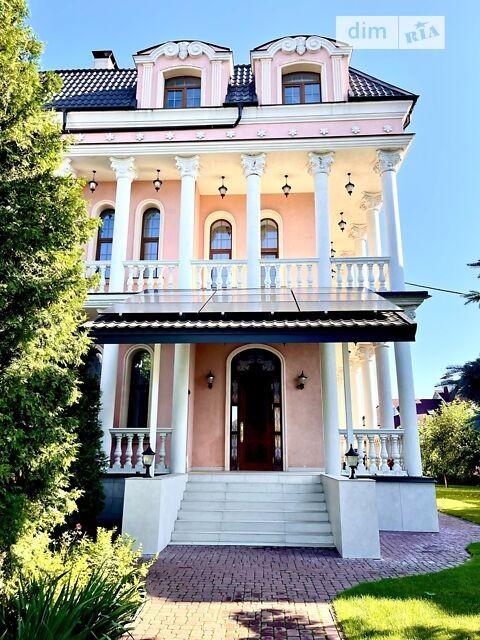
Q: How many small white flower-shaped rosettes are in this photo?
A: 11